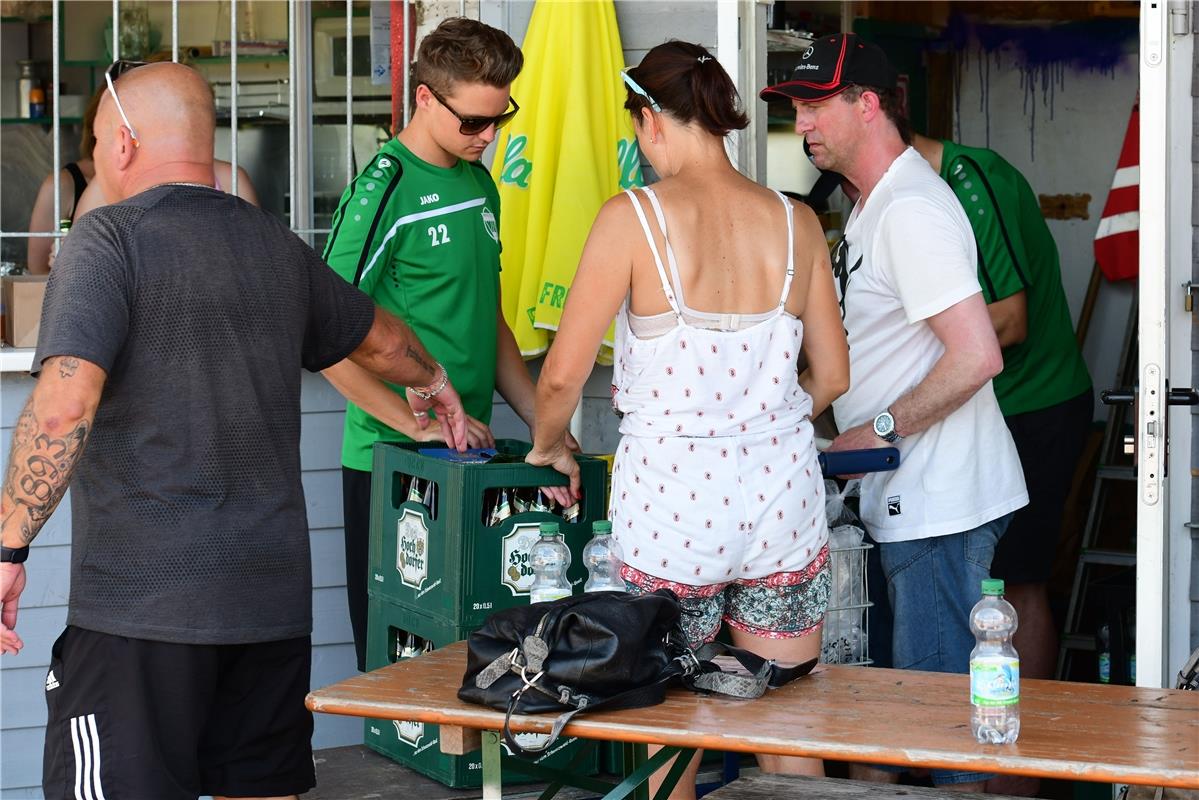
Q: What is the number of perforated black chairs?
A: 0